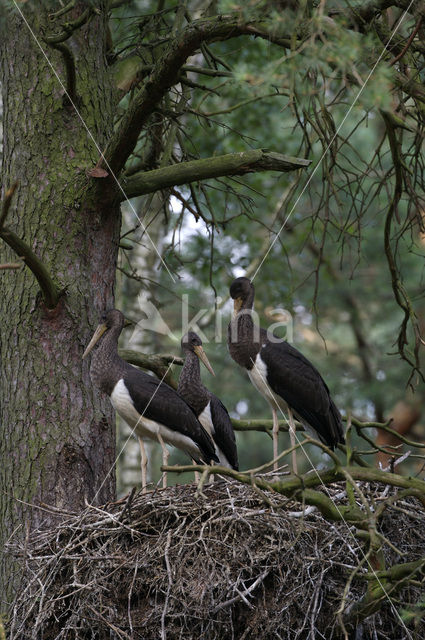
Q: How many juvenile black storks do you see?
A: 3